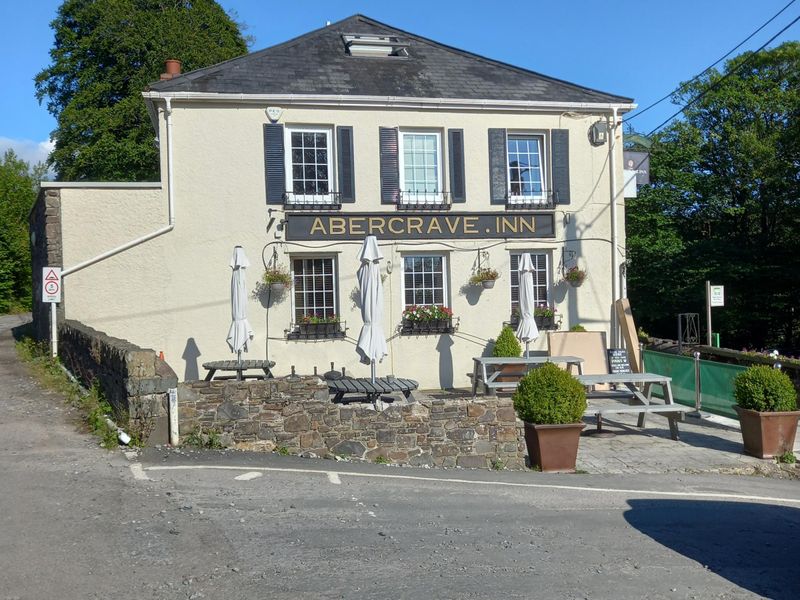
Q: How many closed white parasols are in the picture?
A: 3